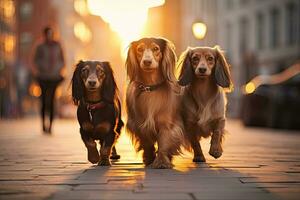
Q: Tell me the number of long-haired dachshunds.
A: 3